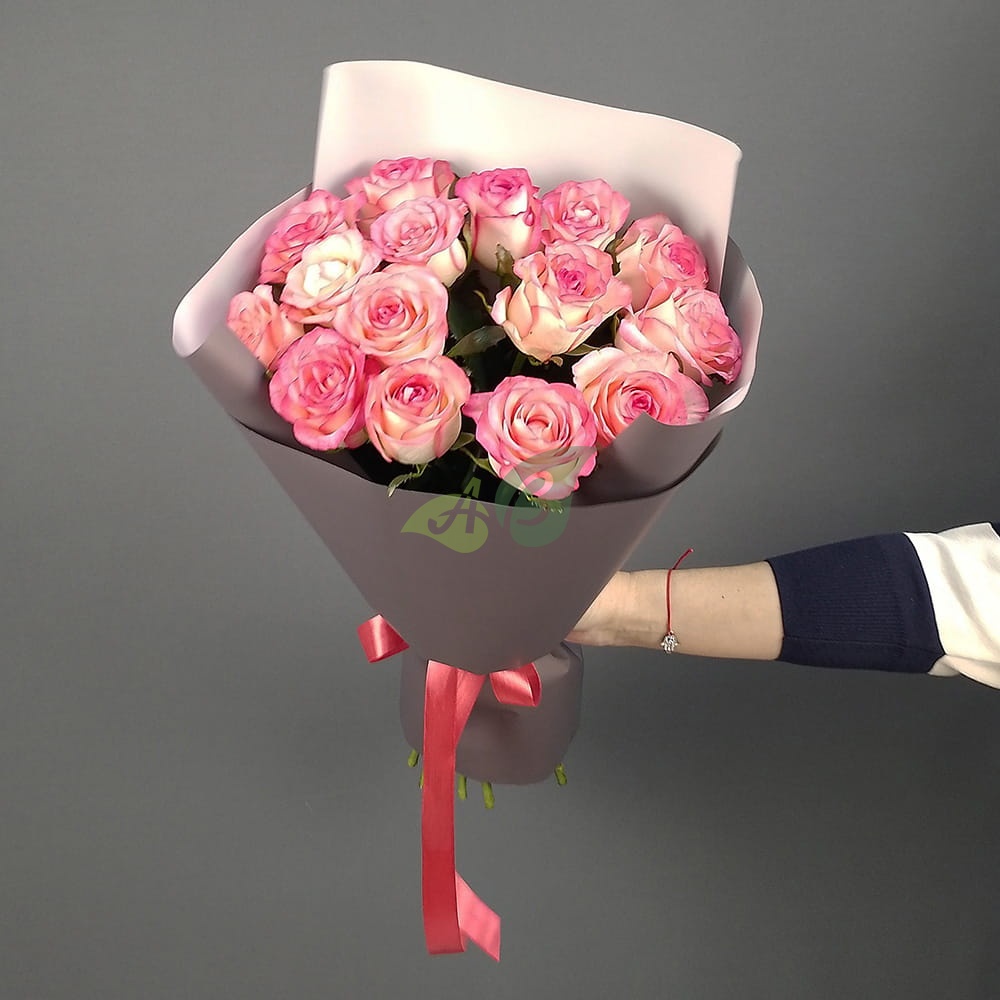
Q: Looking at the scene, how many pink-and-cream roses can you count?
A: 15